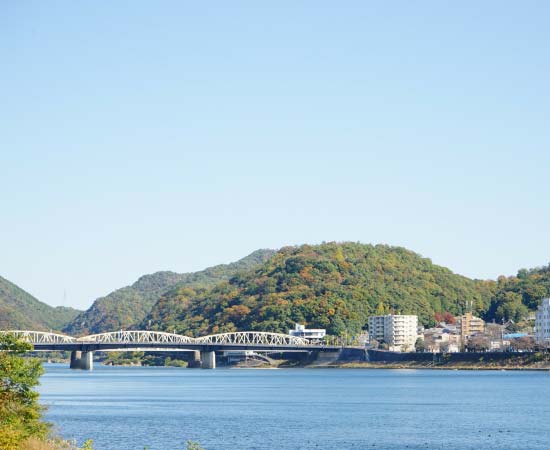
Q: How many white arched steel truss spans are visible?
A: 3